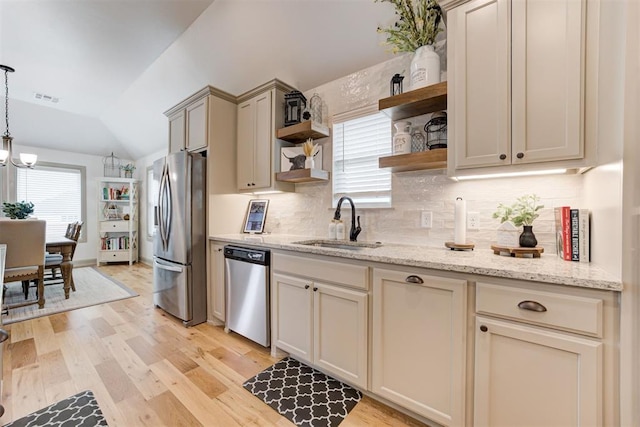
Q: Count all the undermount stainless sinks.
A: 1